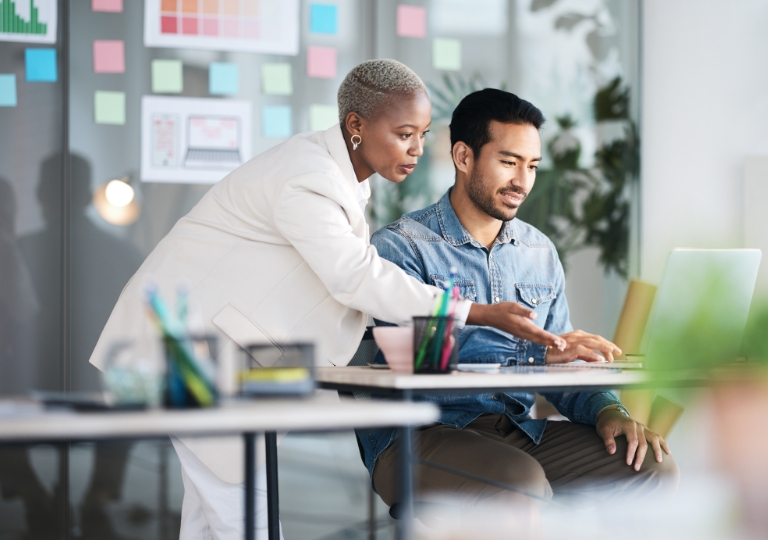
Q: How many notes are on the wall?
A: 14